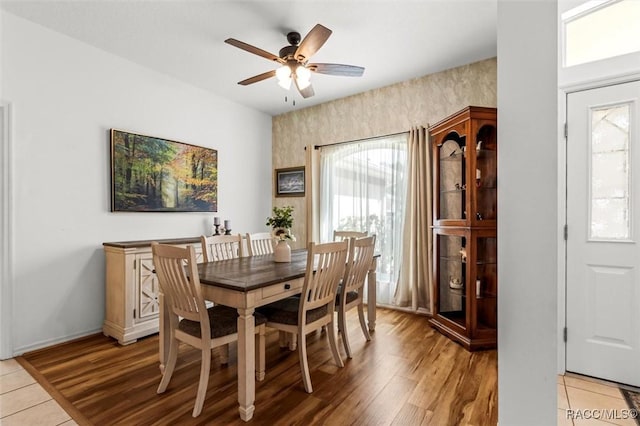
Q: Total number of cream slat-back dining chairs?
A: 6